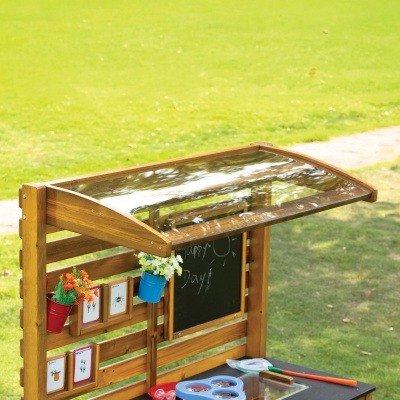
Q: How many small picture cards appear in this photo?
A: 4